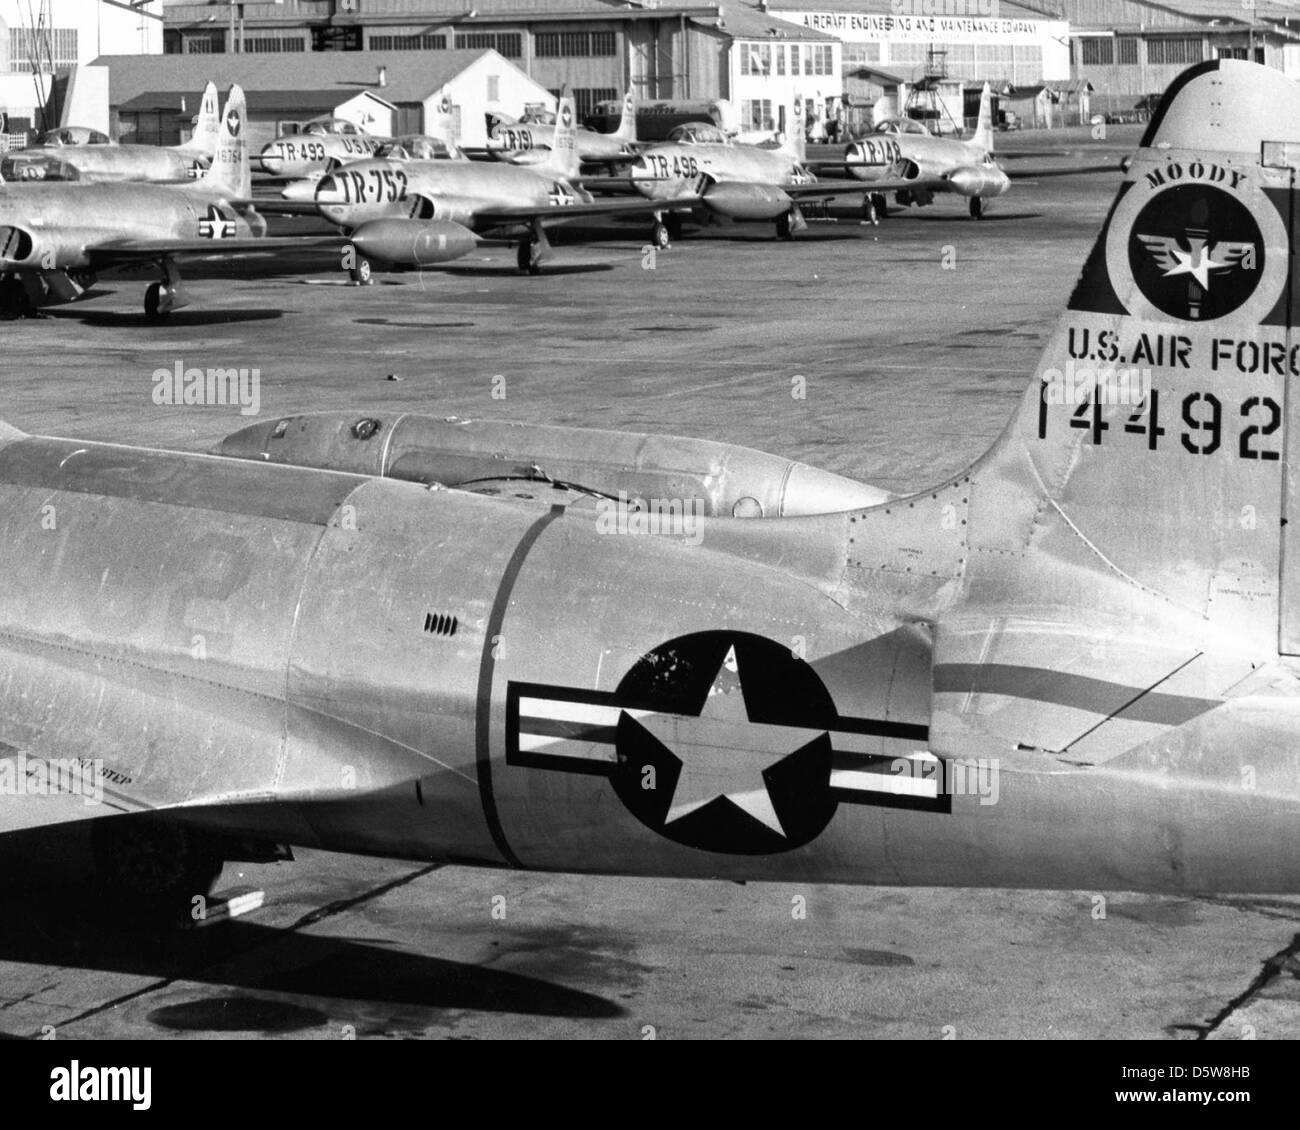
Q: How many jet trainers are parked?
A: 8